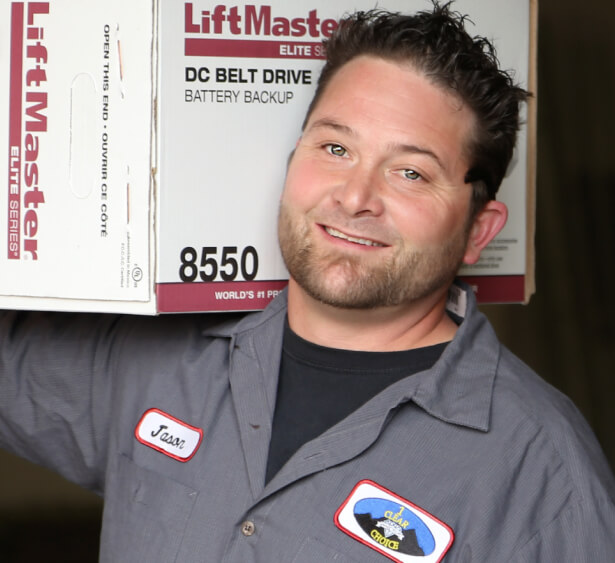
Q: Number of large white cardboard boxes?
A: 1